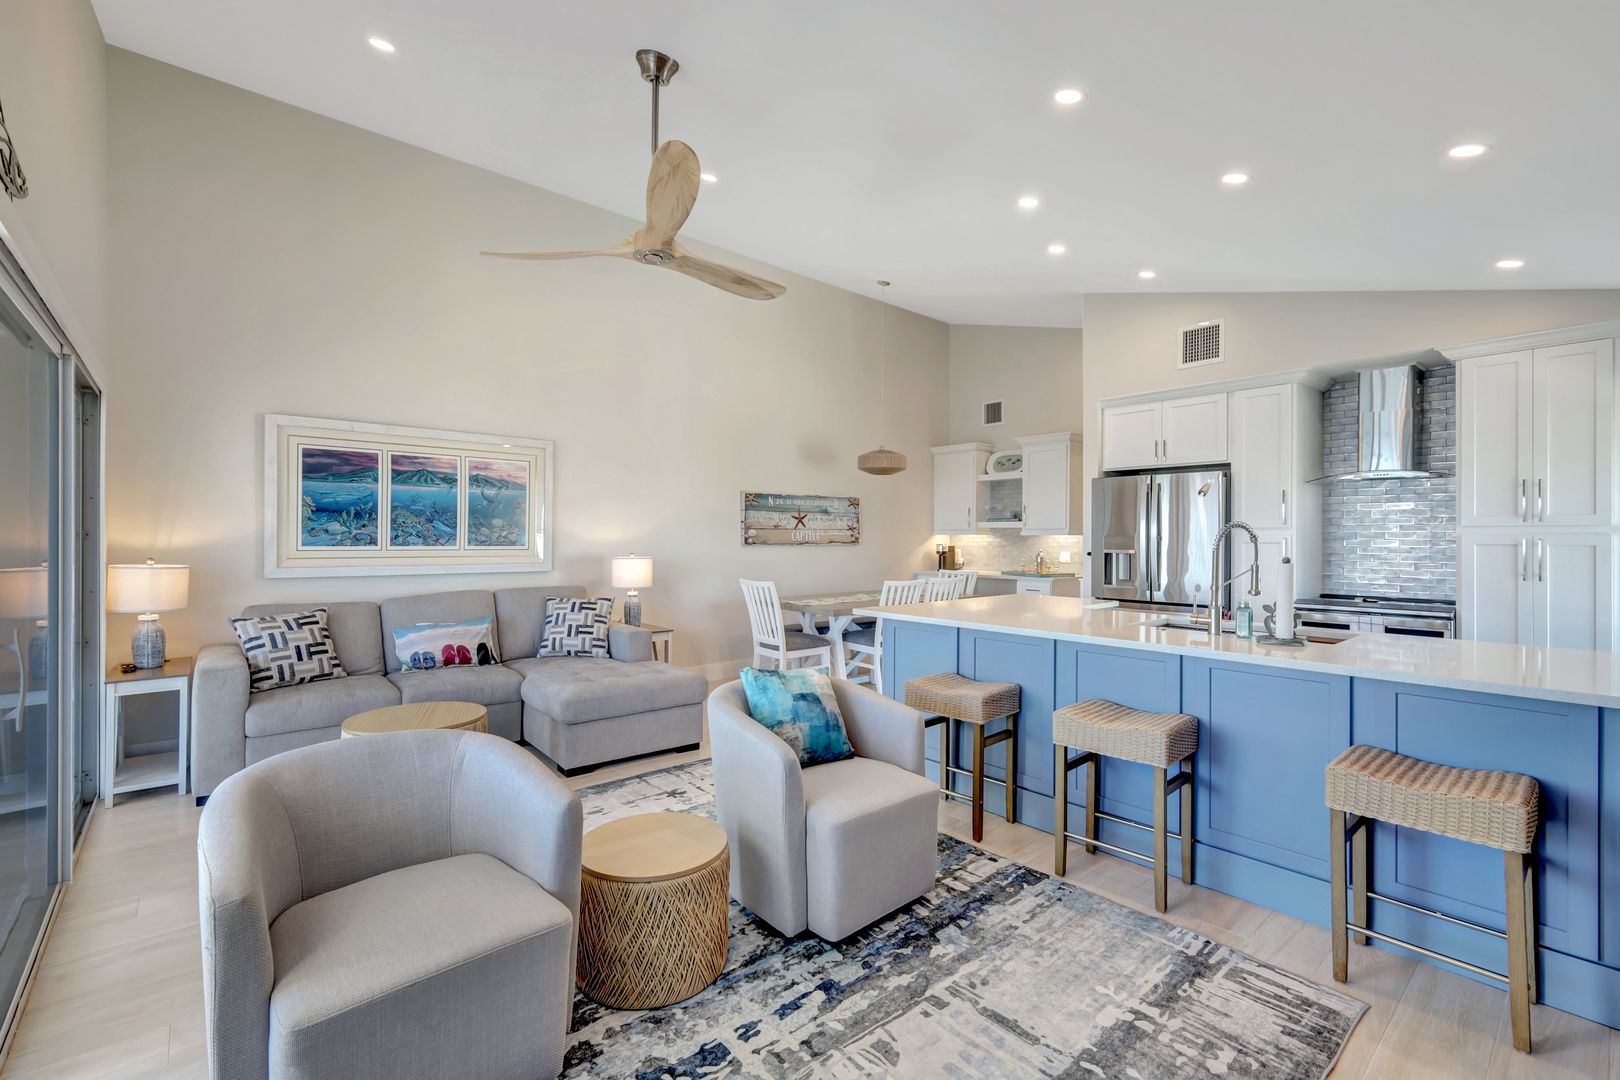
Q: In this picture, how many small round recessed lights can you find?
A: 9